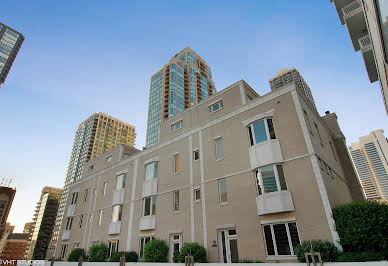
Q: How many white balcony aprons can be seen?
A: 8